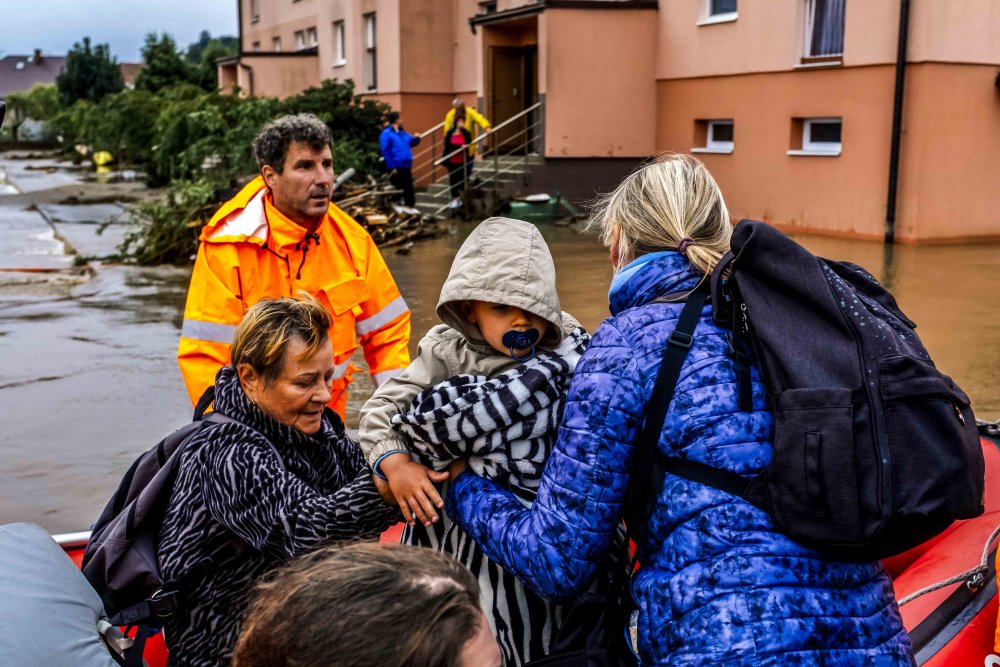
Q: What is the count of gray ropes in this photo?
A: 1